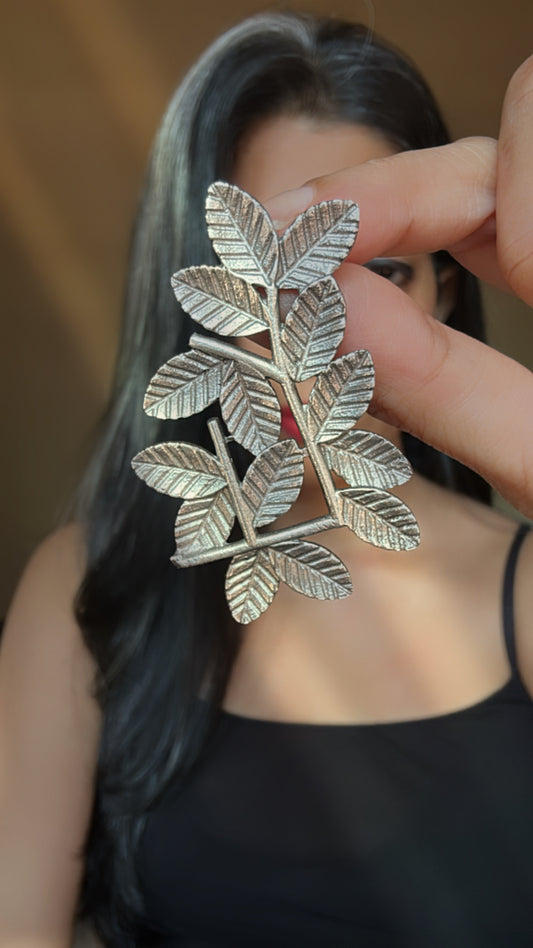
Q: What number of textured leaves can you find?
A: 14